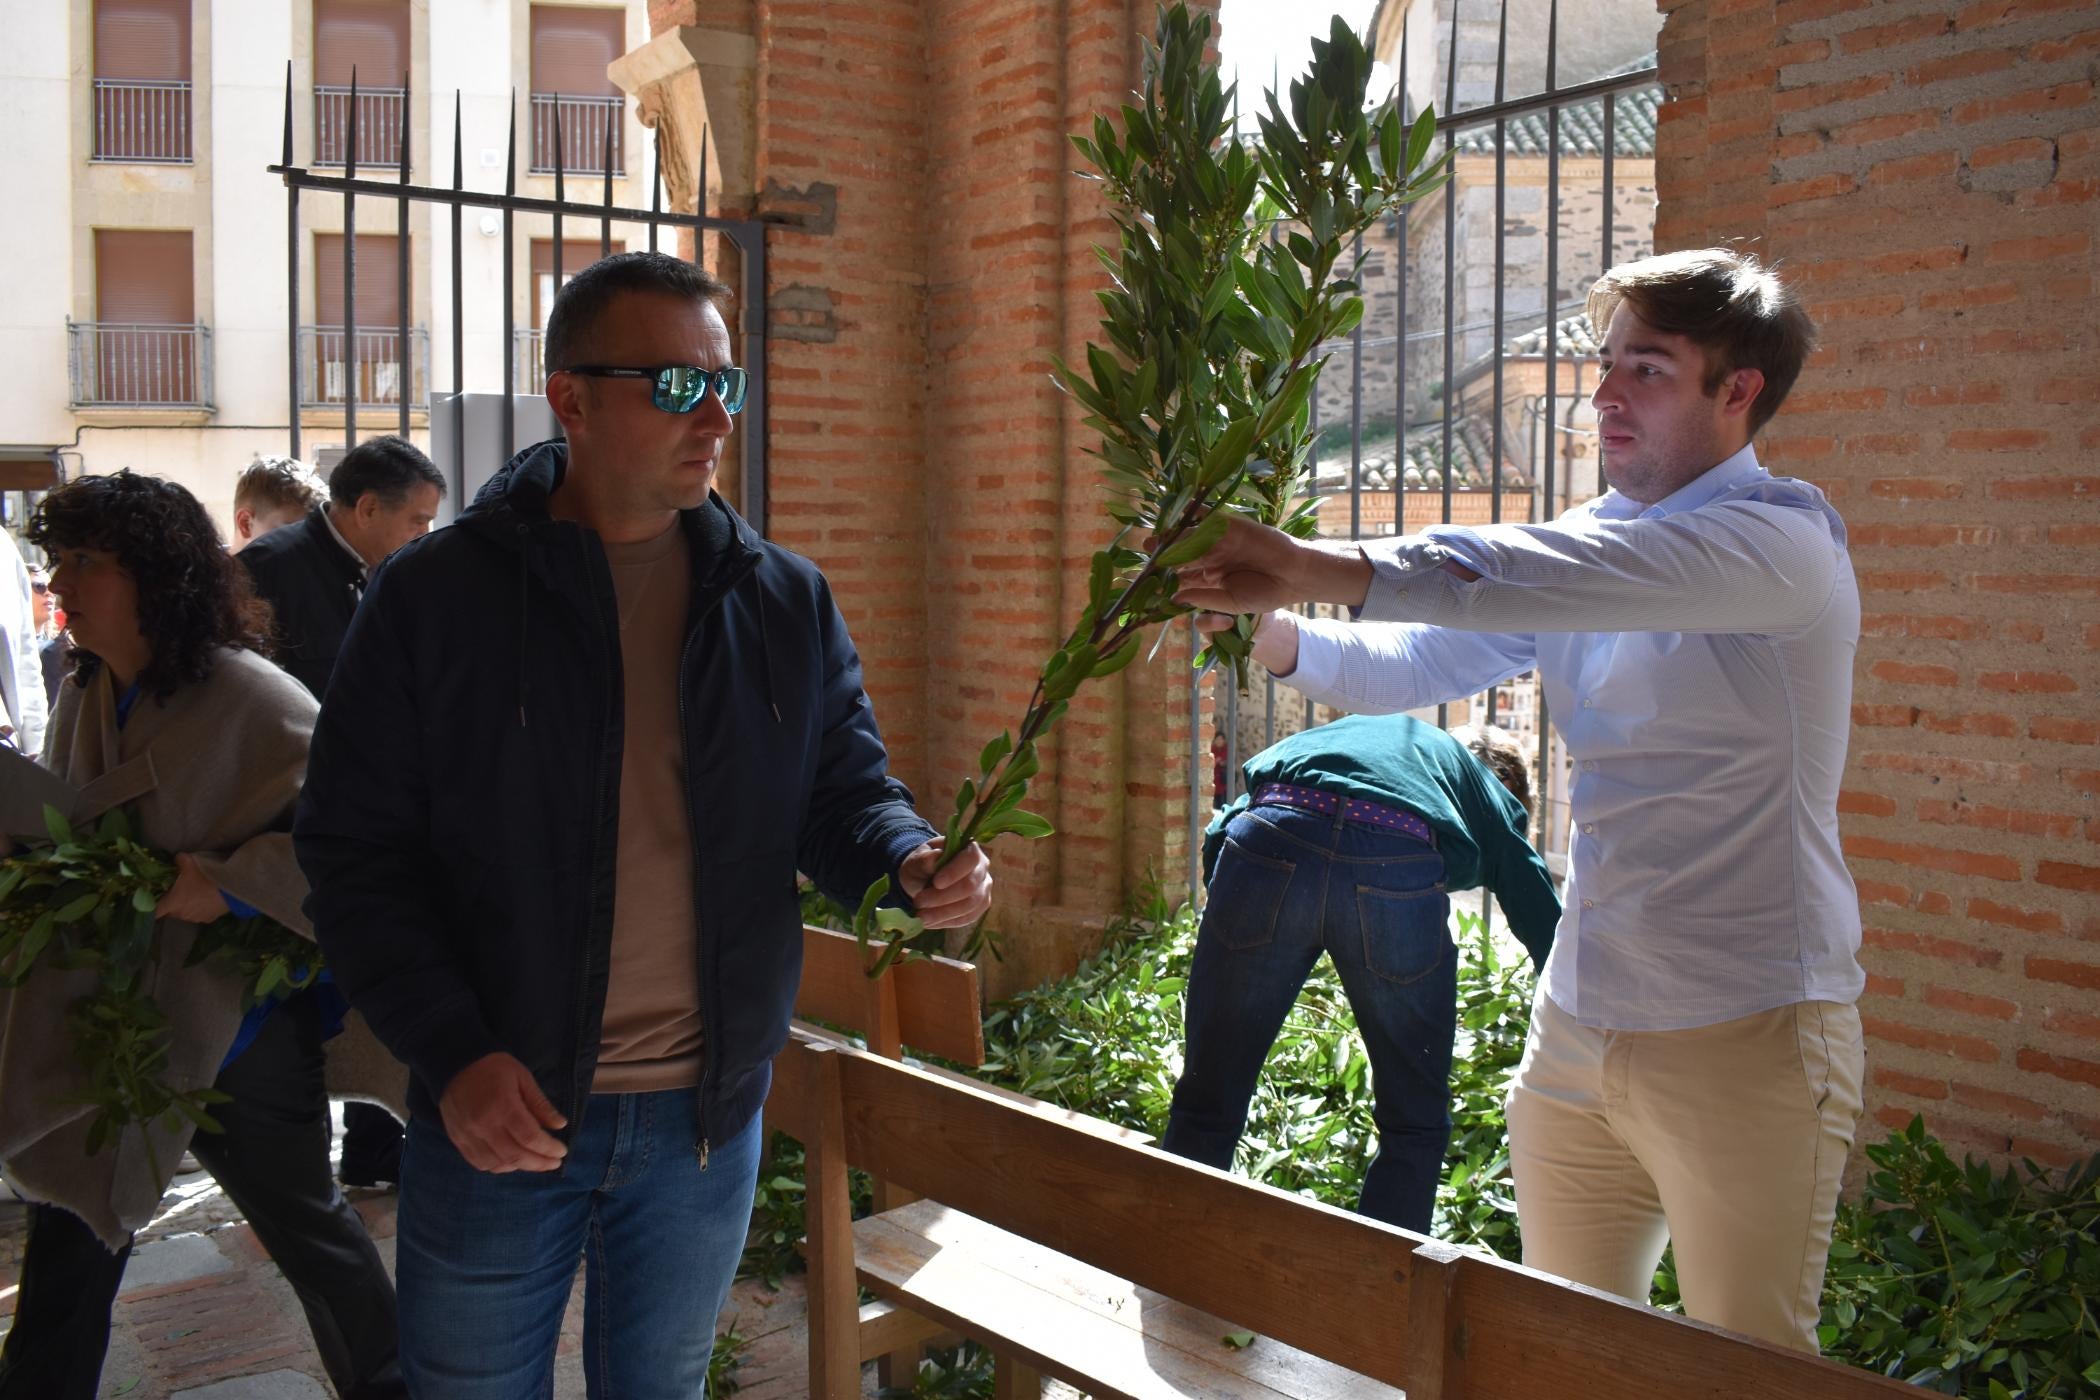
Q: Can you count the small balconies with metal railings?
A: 6